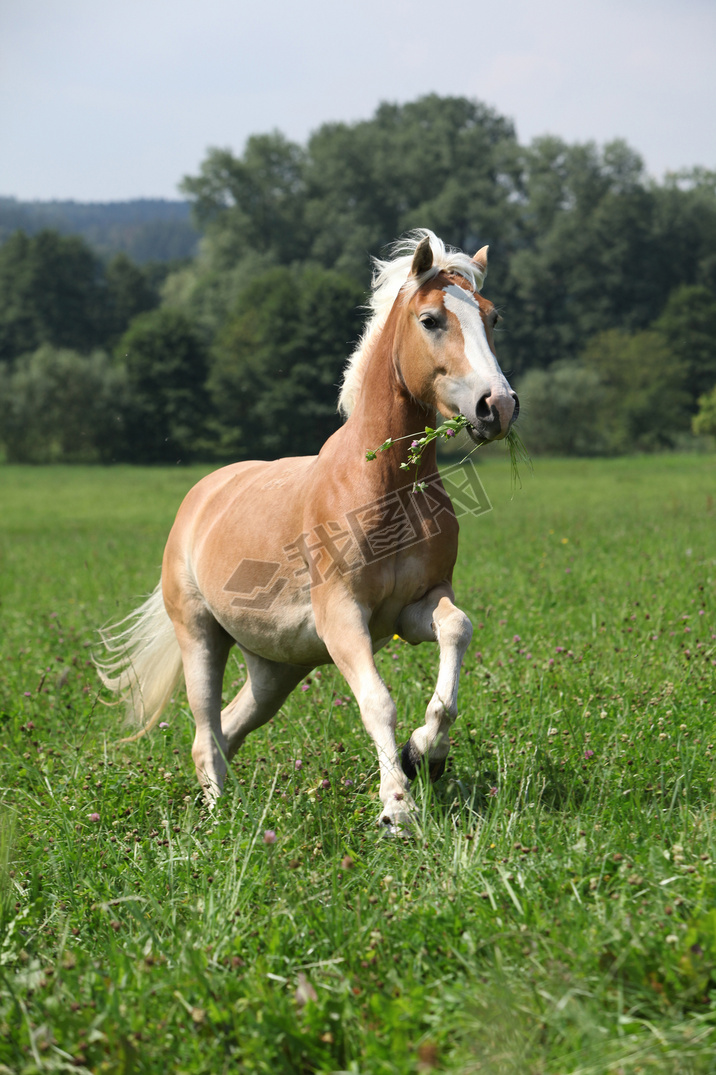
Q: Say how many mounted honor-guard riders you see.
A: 0